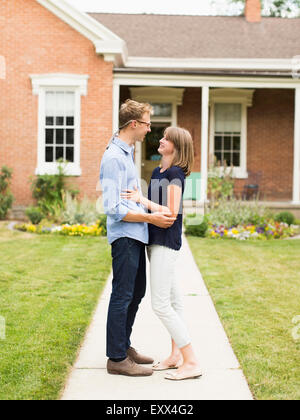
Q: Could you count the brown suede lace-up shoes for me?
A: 2